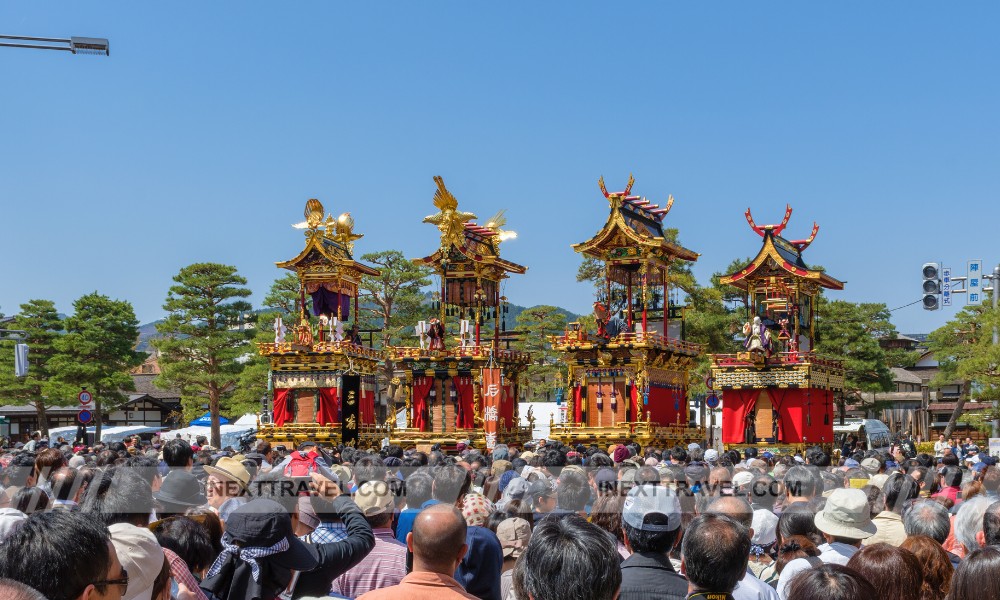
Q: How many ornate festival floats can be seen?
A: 4